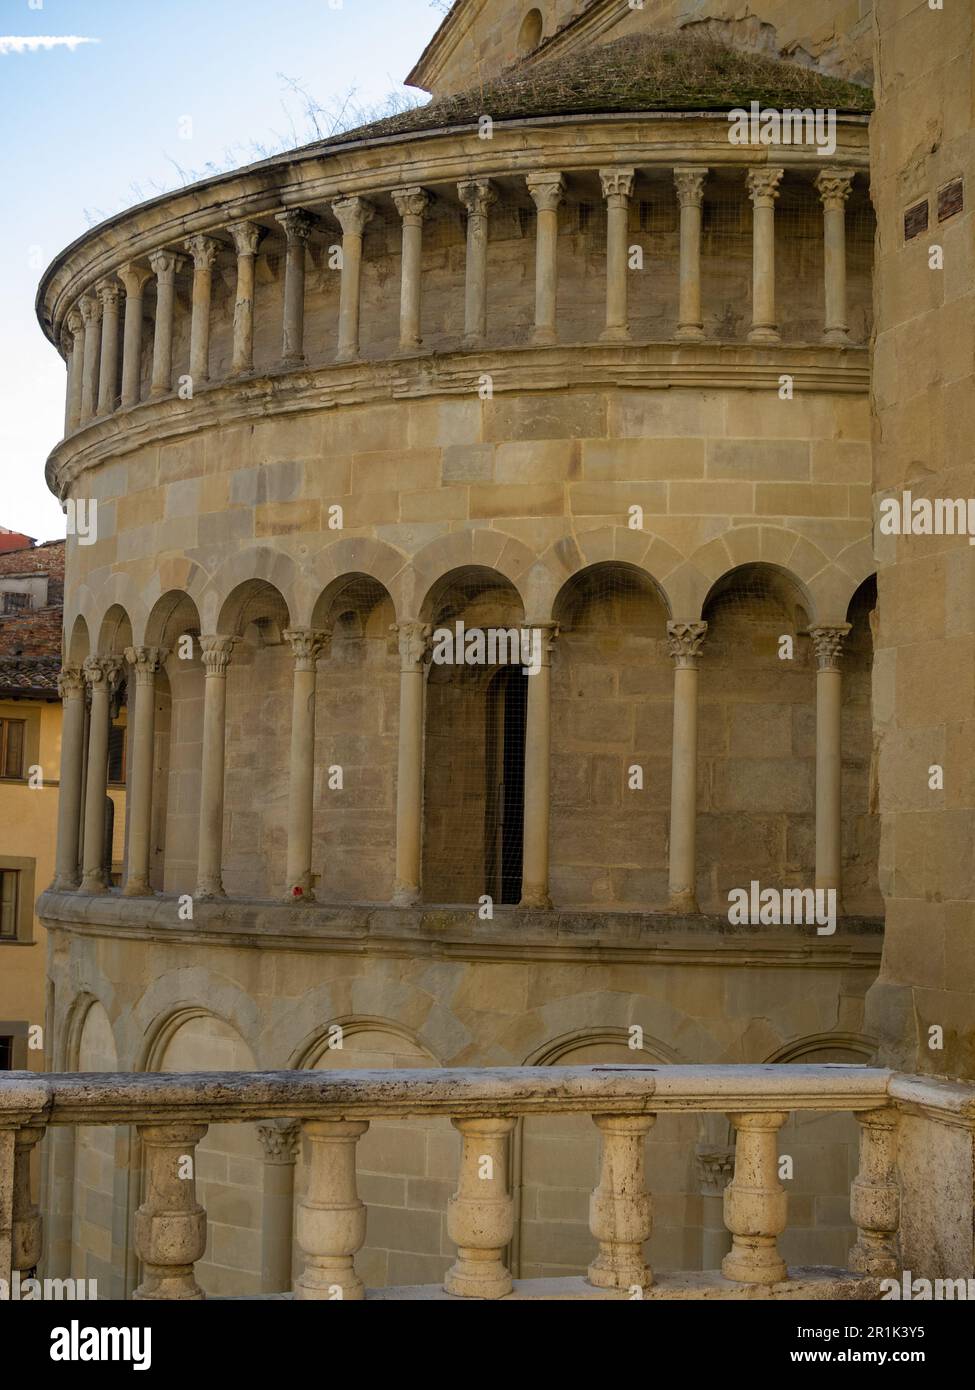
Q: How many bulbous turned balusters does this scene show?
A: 7